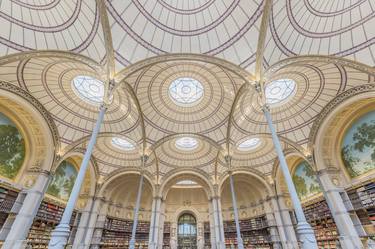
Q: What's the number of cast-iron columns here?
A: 4